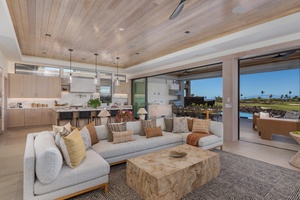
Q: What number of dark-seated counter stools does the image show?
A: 4